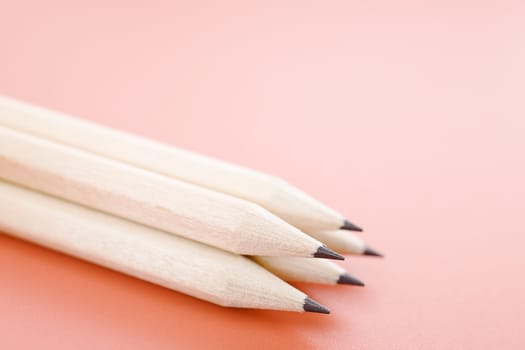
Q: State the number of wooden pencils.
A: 5